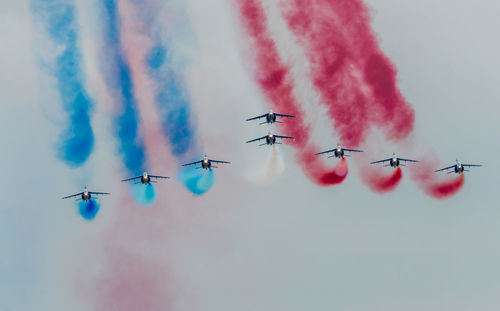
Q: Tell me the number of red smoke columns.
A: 3